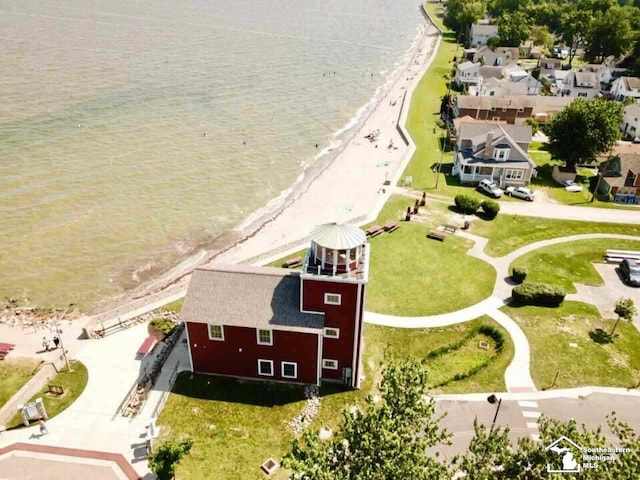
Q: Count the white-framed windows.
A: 7